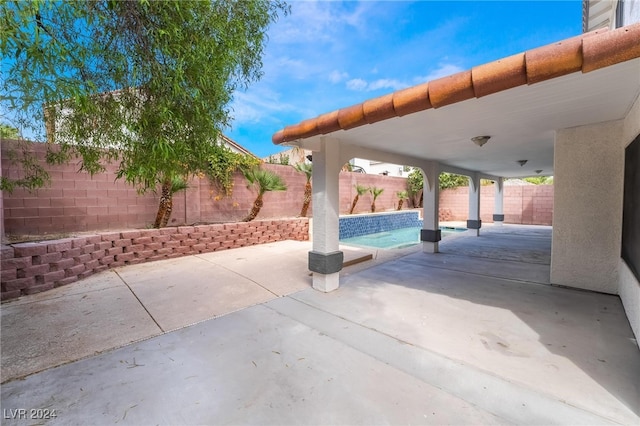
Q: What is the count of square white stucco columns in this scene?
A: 4